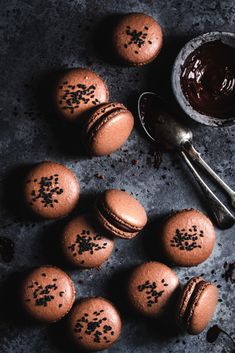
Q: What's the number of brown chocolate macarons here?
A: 11